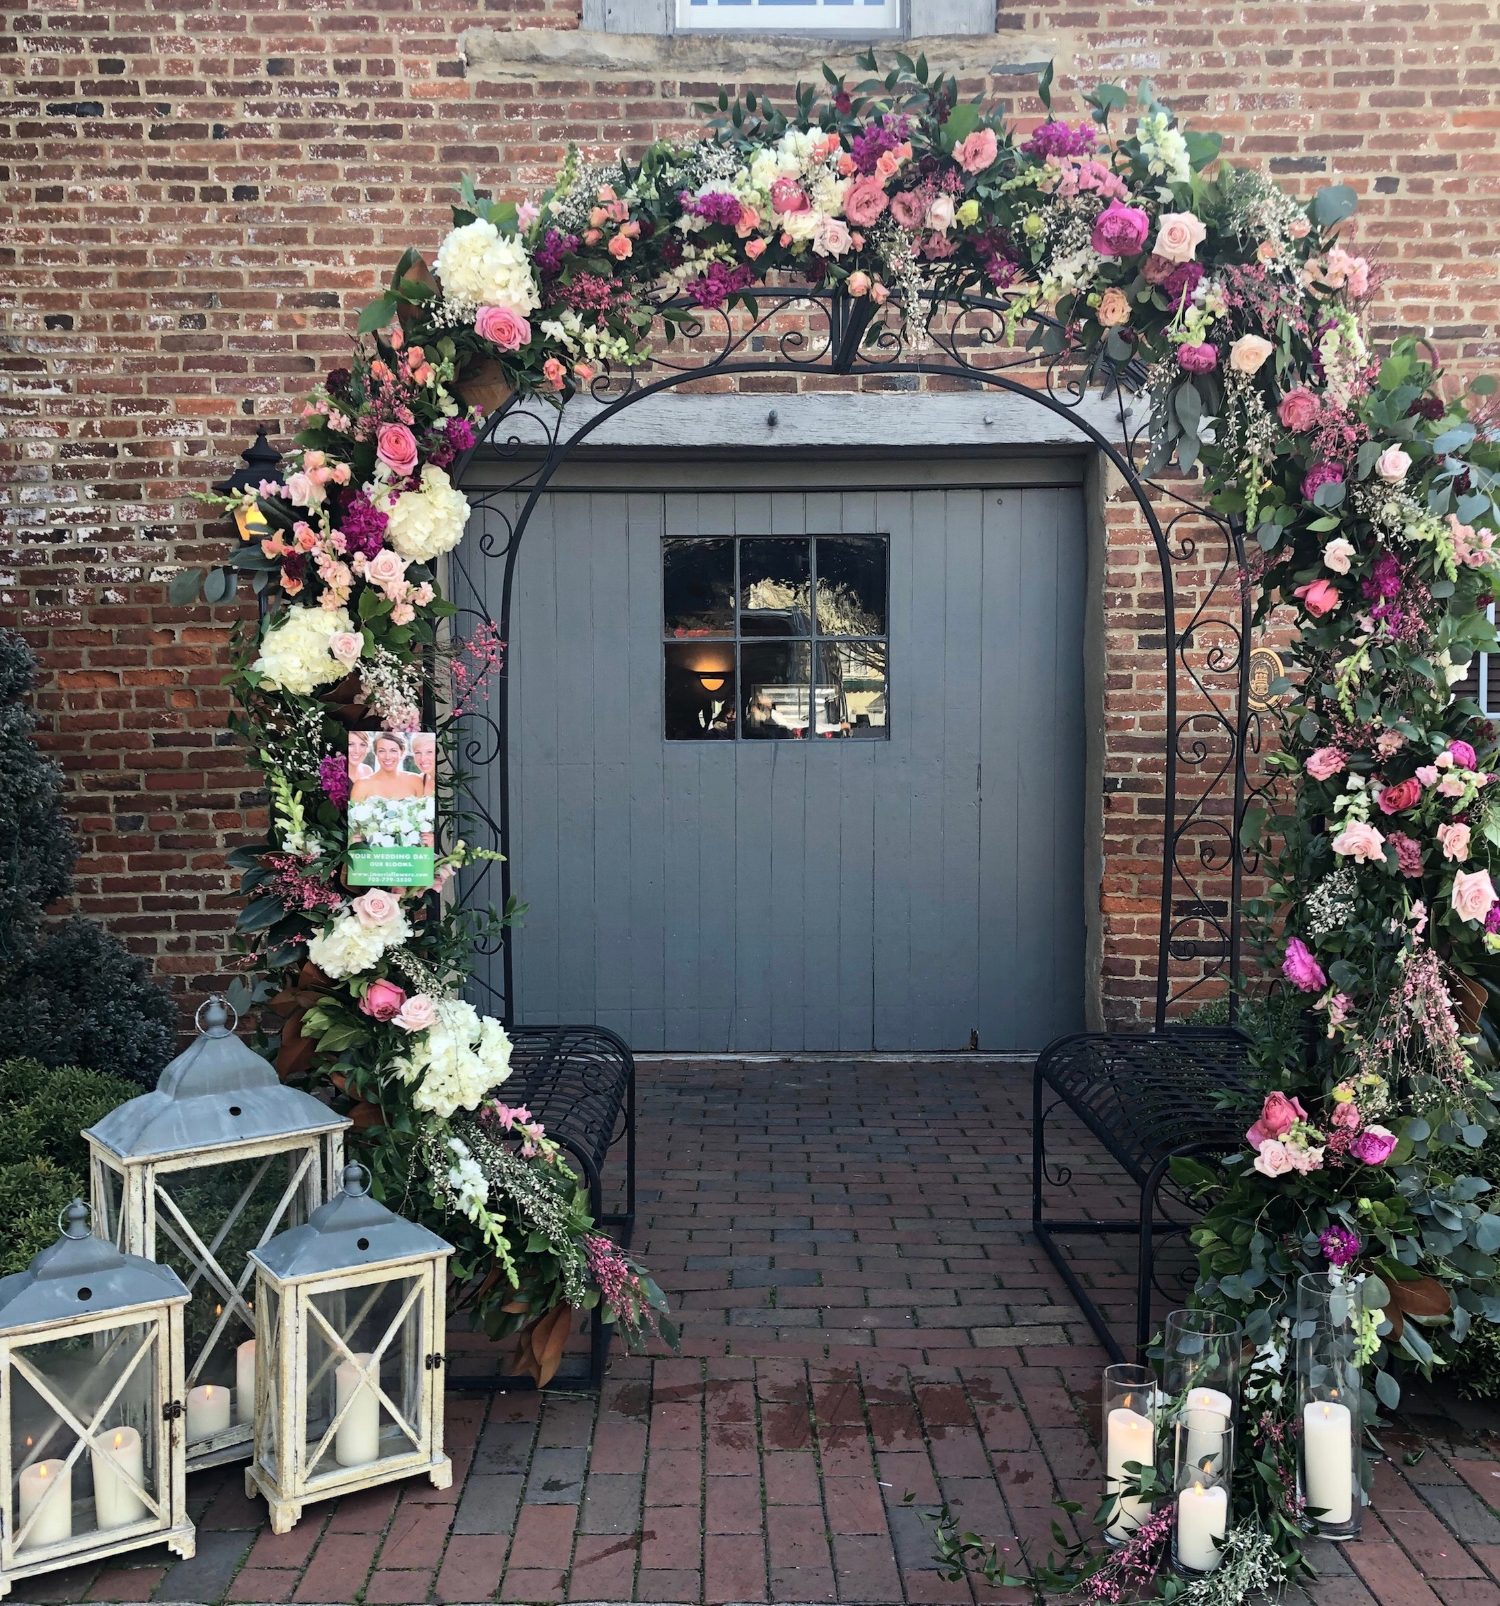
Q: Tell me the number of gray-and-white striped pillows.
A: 0